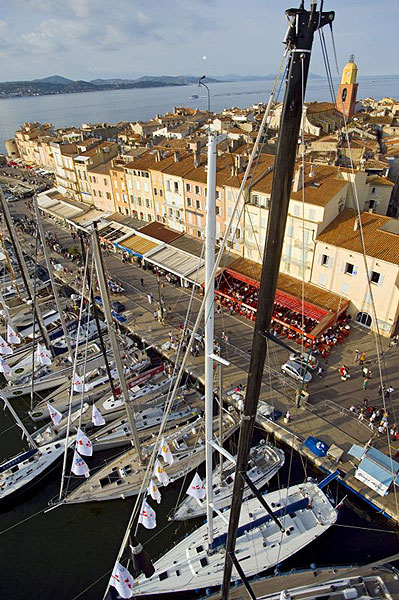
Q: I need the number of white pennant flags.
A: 15